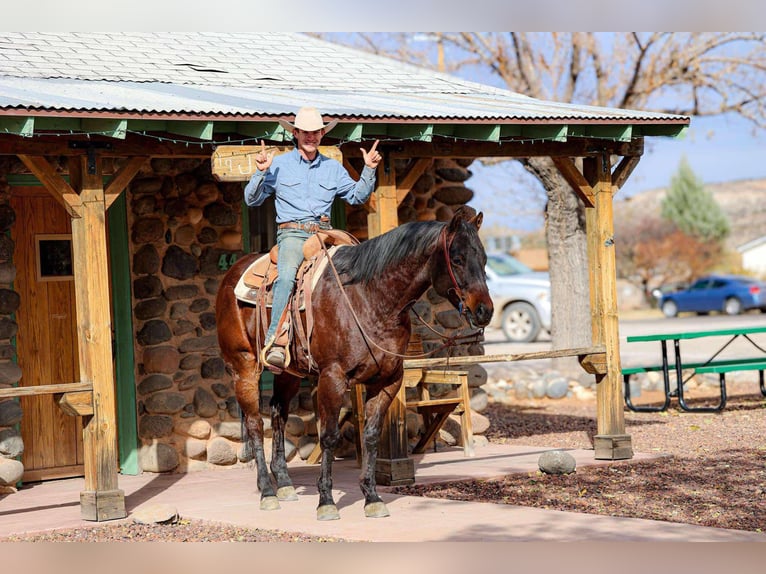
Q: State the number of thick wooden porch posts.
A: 3